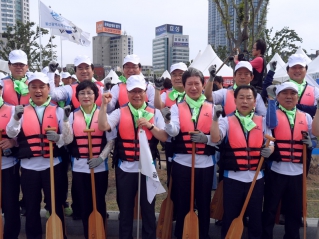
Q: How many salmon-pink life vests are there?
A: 13